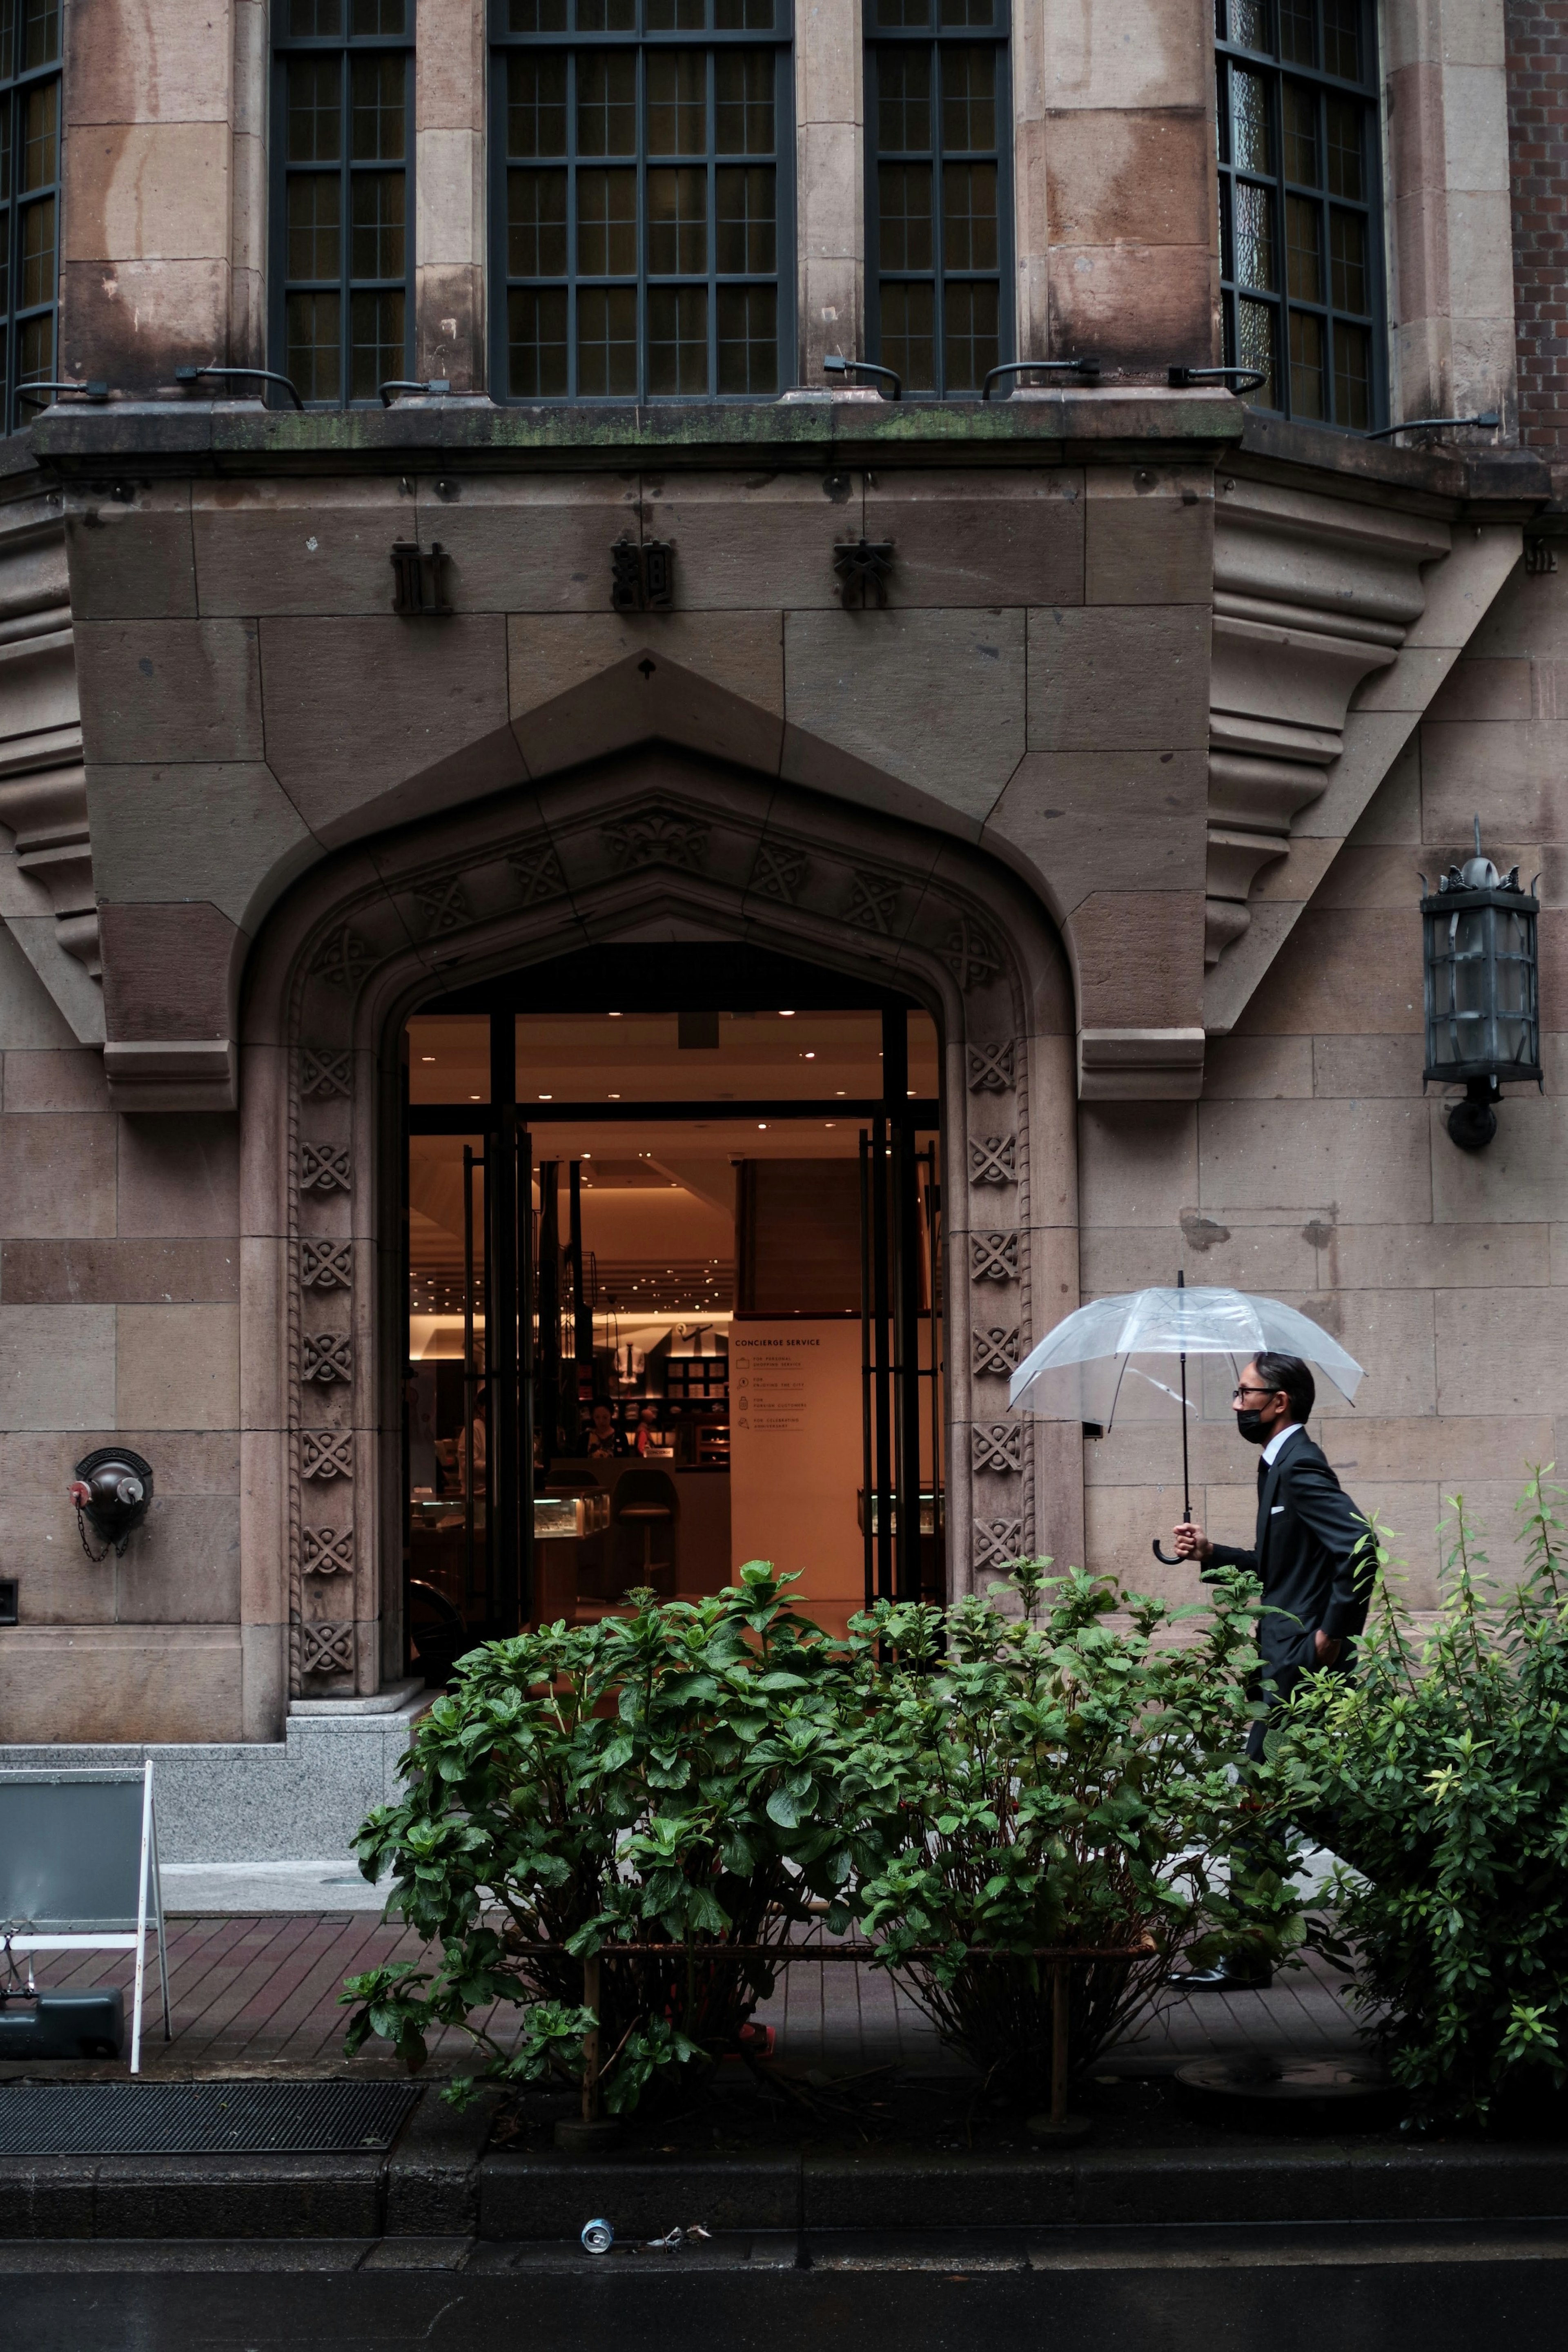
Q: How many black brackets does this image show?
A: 7